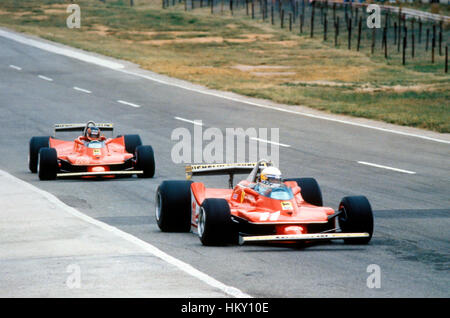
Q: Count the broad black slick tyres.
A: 8